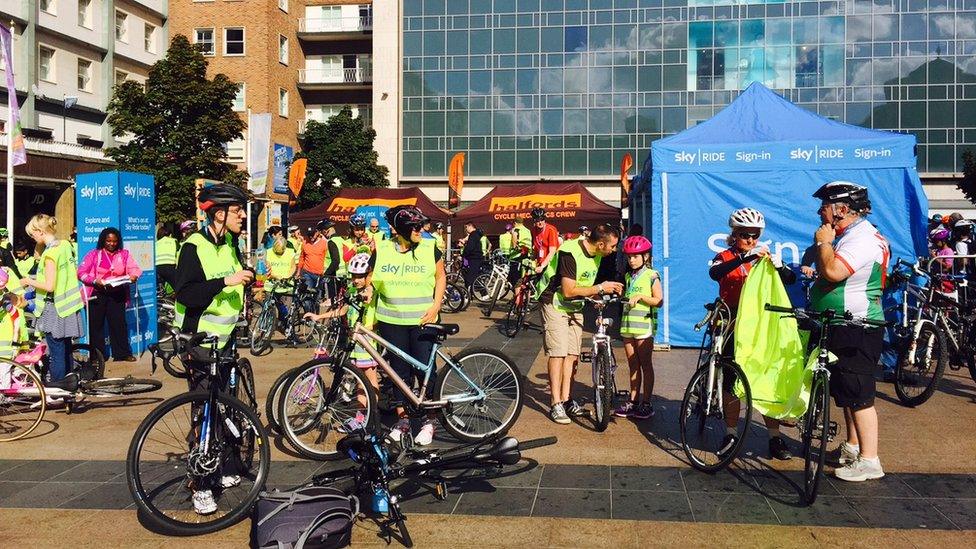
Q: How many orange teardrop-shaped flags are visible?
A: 3